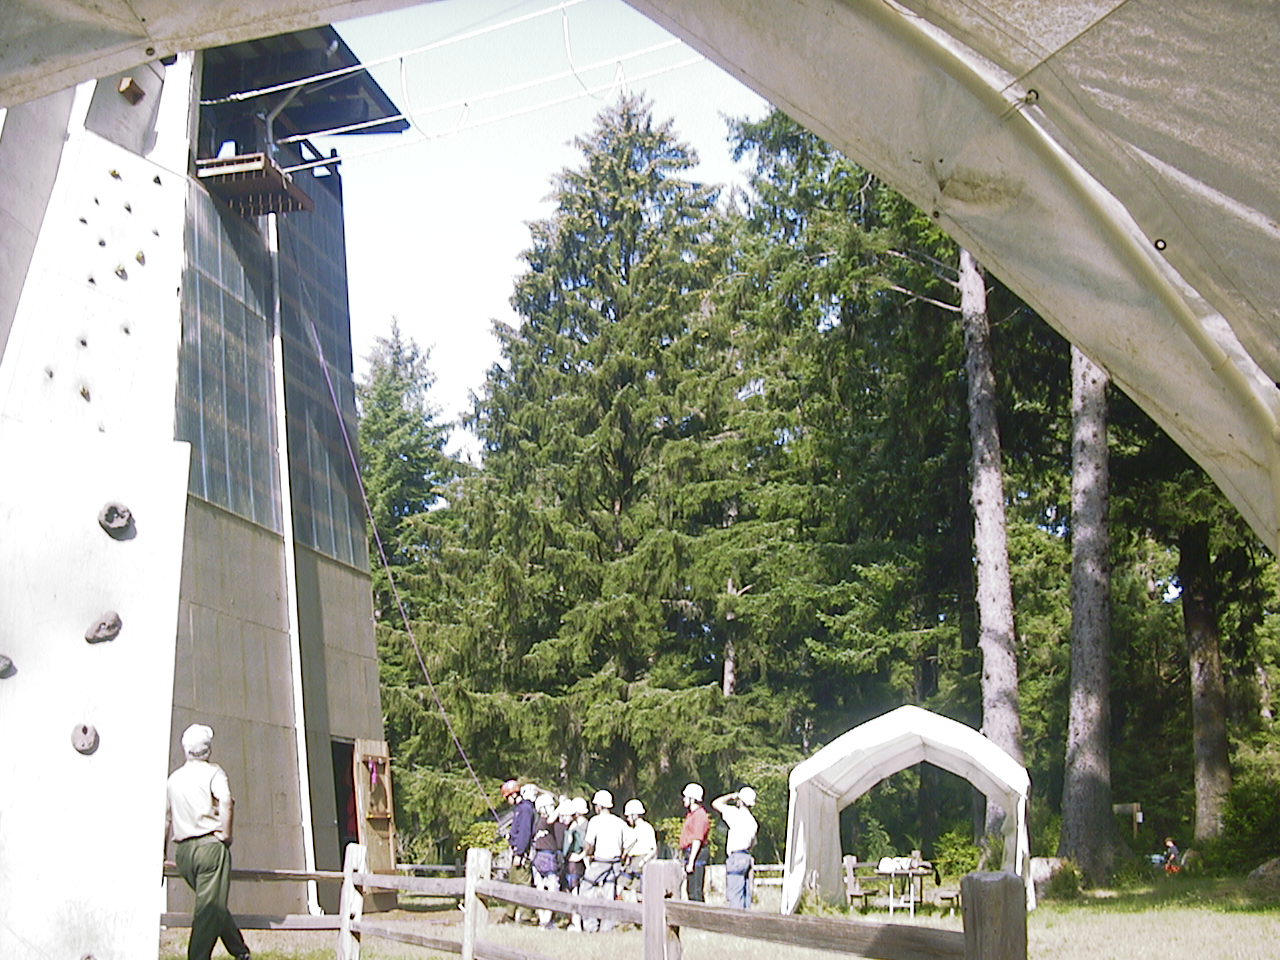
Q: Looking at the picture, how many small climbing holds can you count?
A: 15